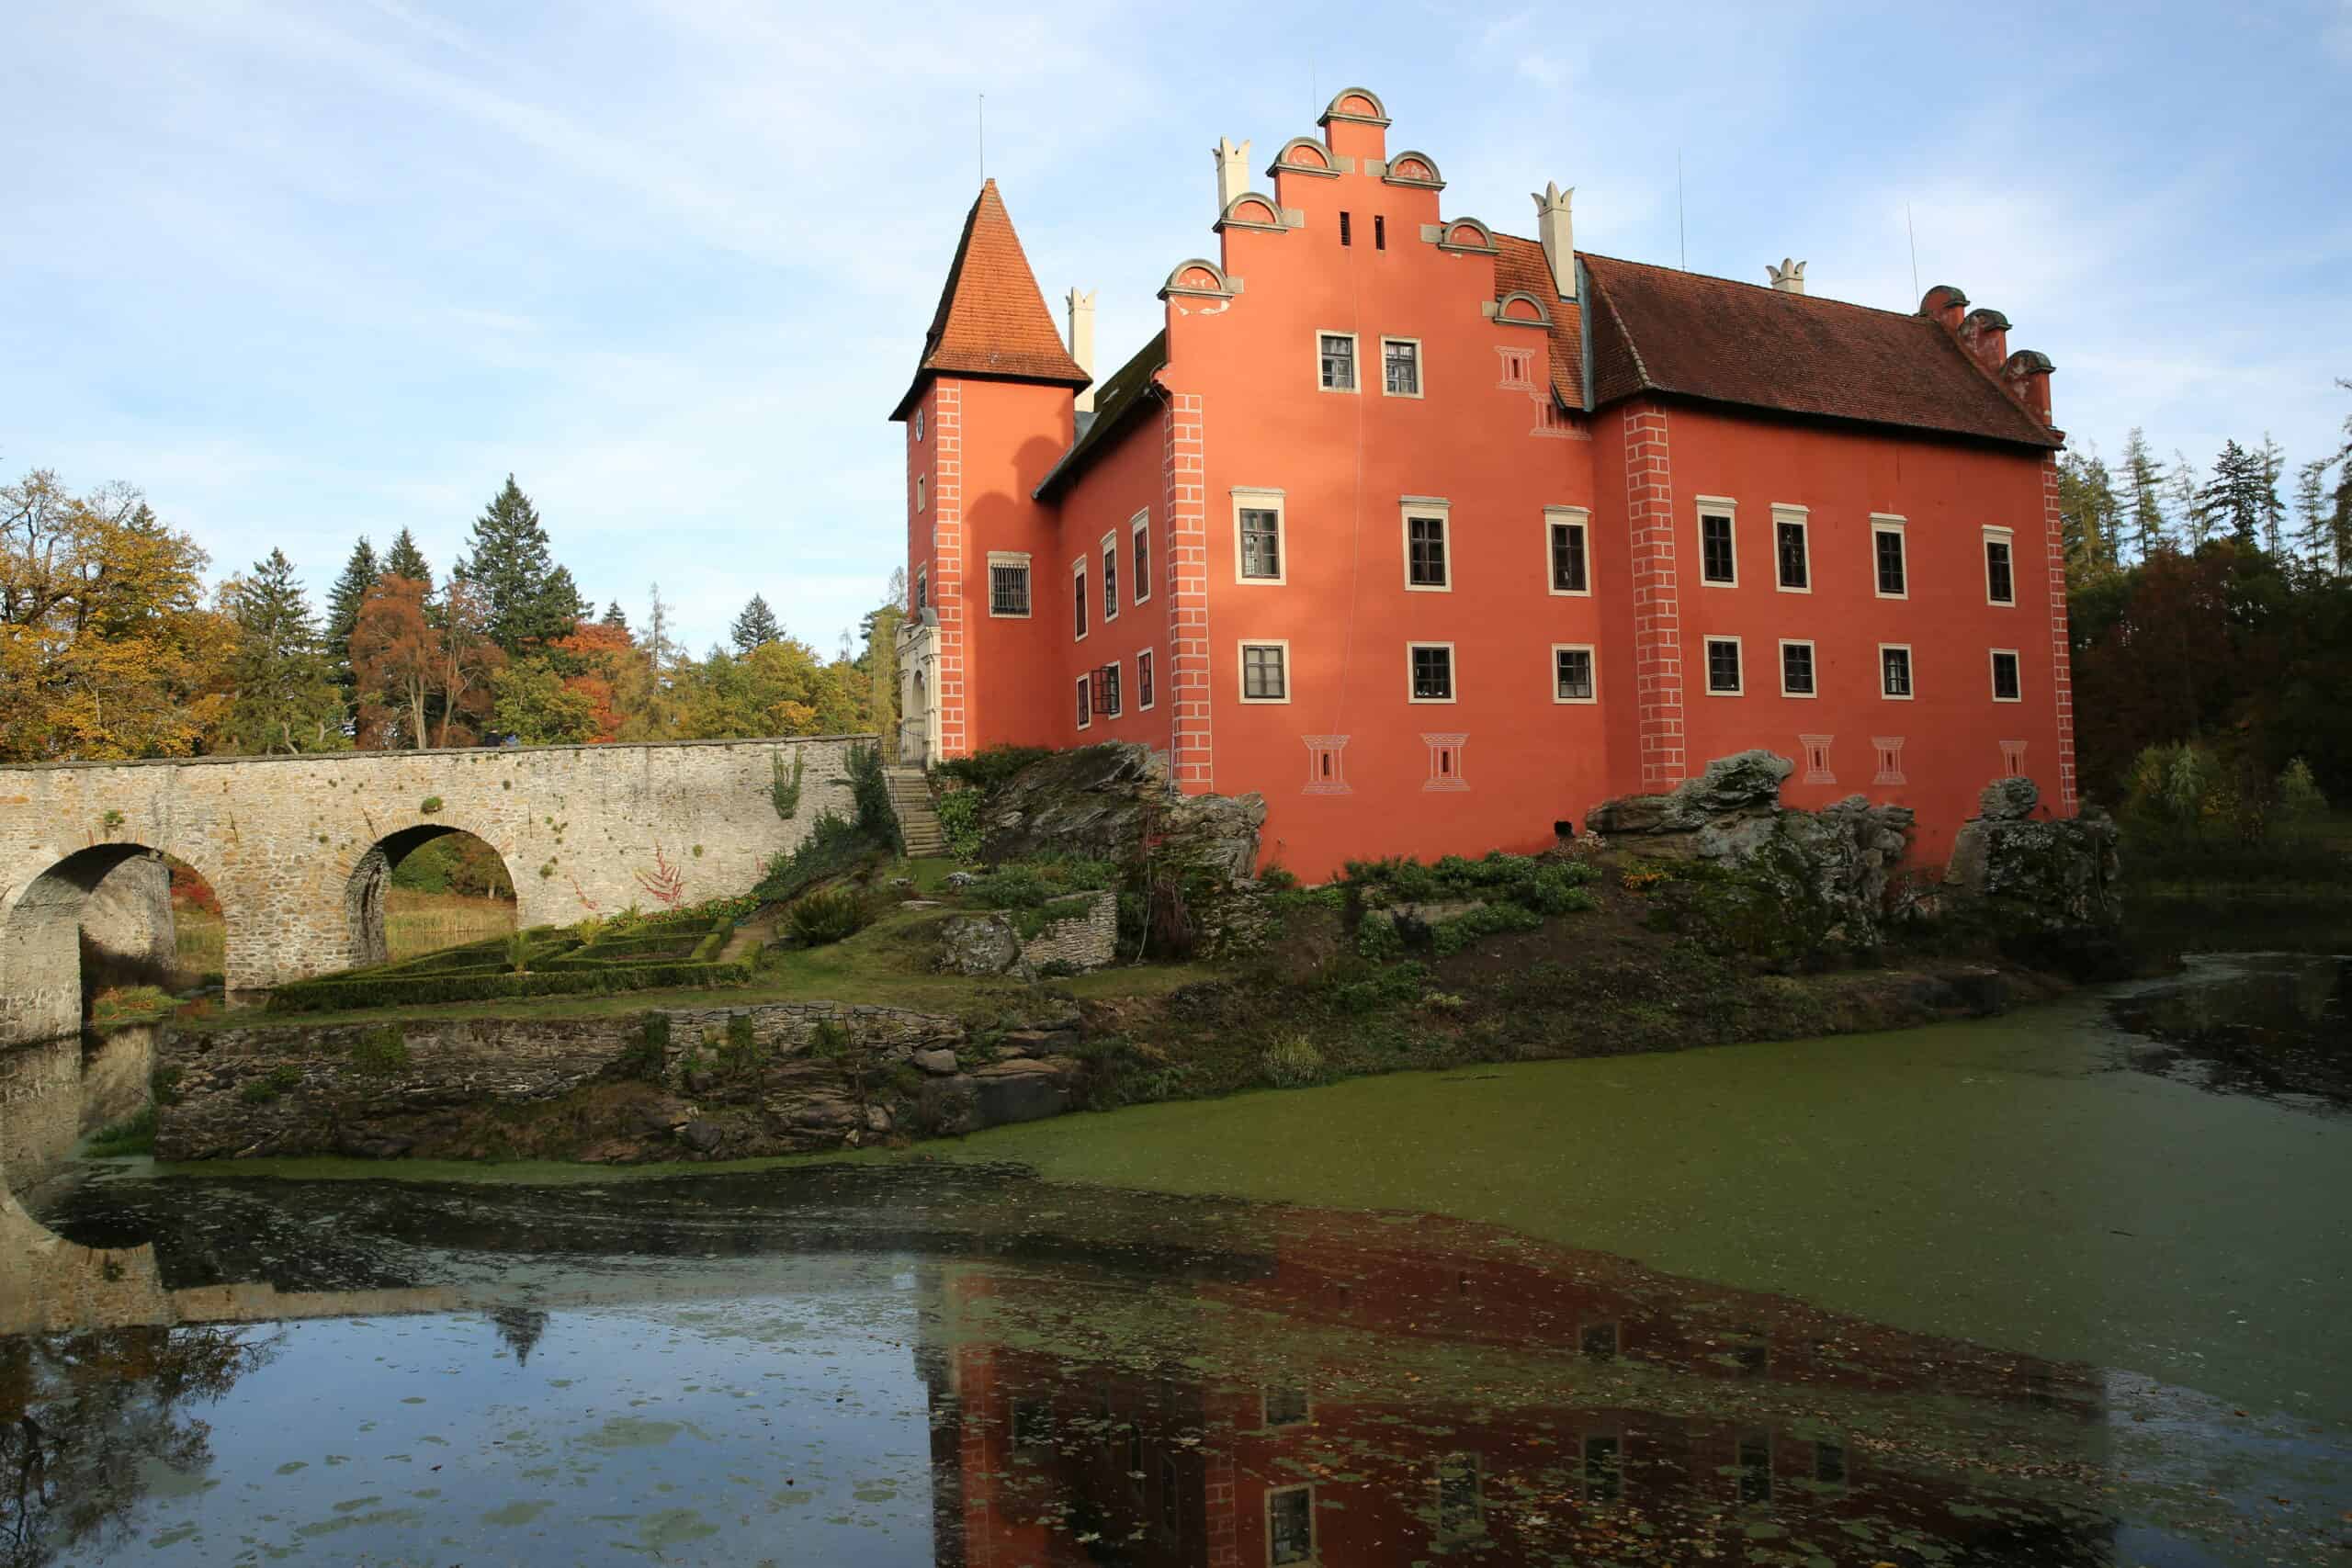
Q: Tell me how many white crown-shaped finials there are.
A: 4